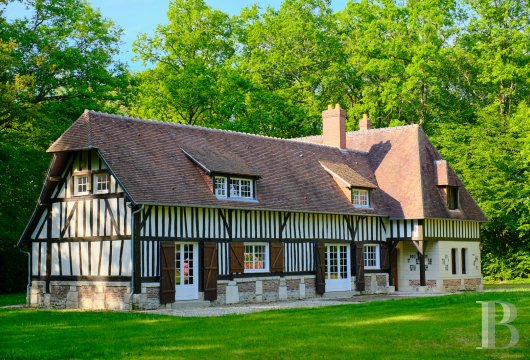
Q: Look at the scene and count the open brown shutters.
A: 7